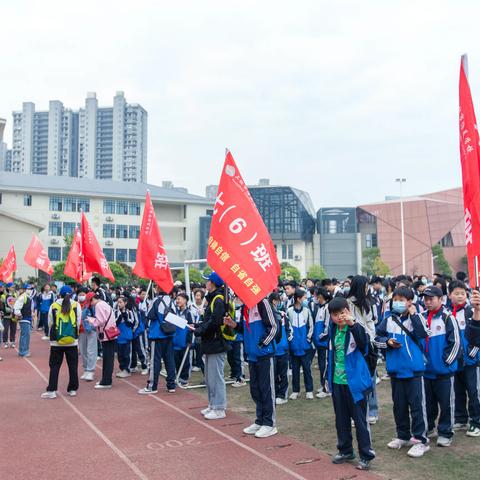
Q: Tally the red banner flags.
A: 7